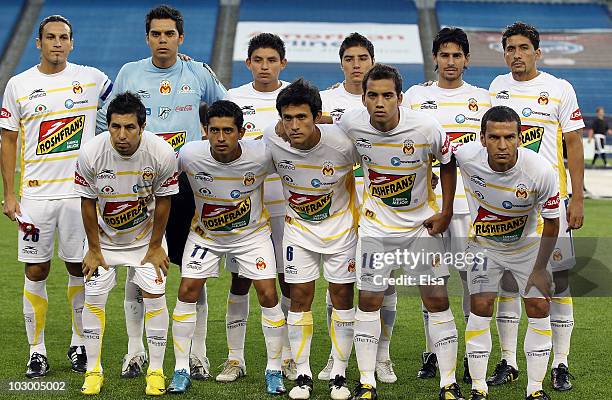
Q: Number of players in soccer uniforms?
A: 11